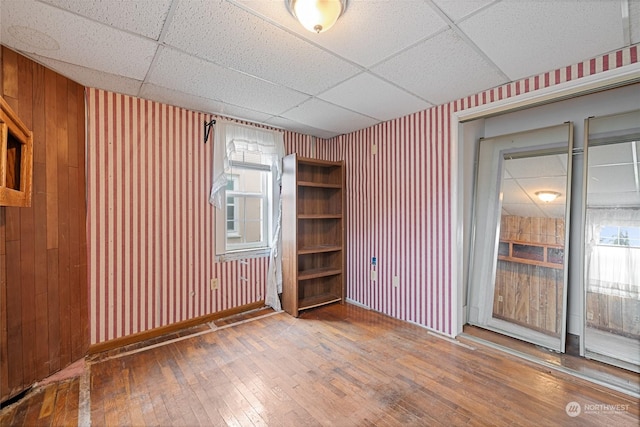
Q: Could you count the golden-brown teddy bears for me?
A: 0